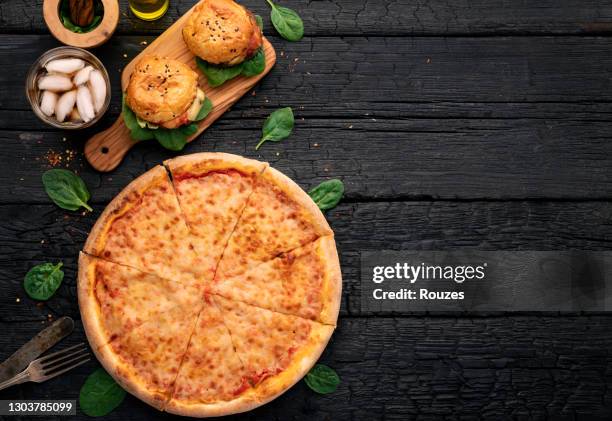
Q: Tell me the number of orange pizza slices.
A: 8